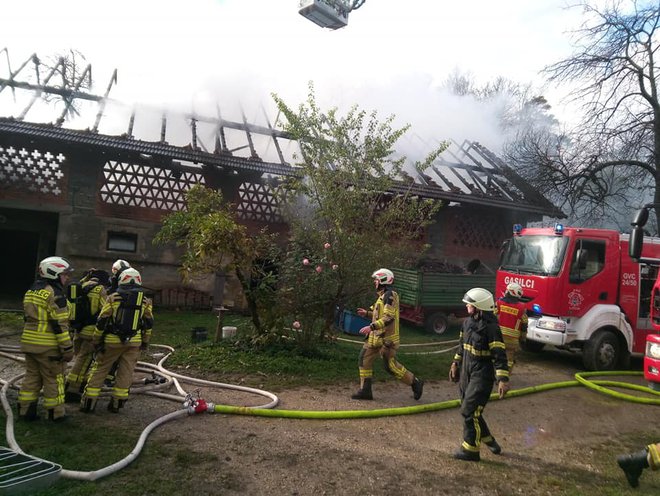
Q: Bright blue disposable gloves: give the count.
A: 0